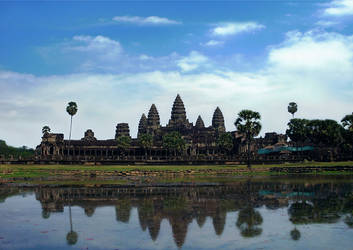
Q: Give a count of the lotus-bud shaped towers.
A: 5